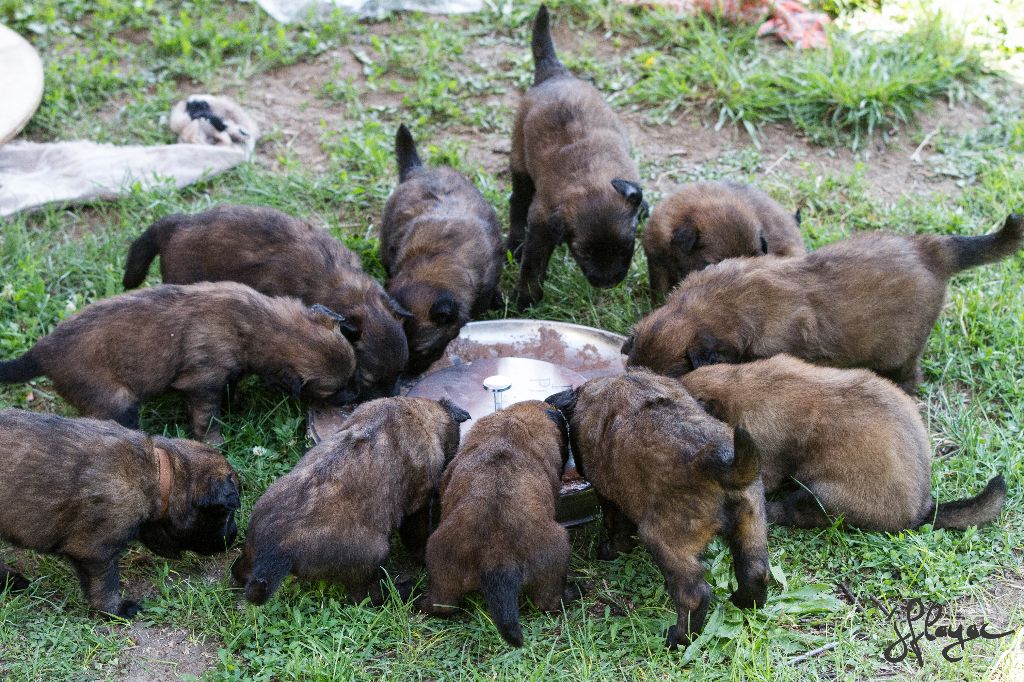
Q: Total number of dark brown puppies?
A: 11